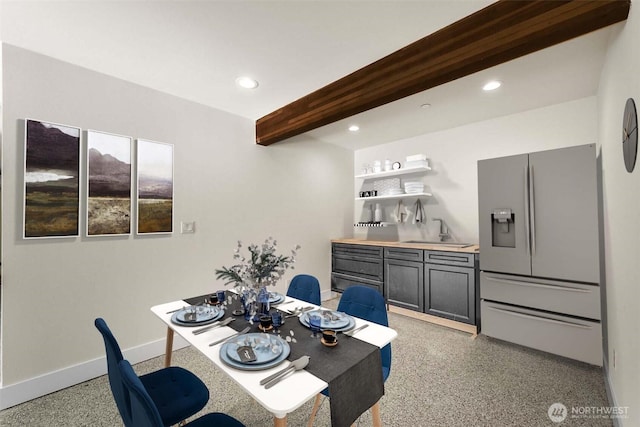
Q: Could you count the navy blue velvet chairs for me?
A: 4